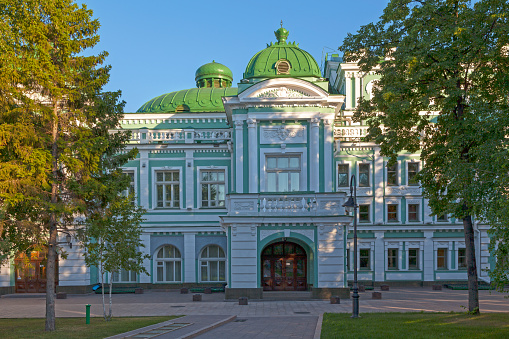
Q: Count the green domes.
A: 3